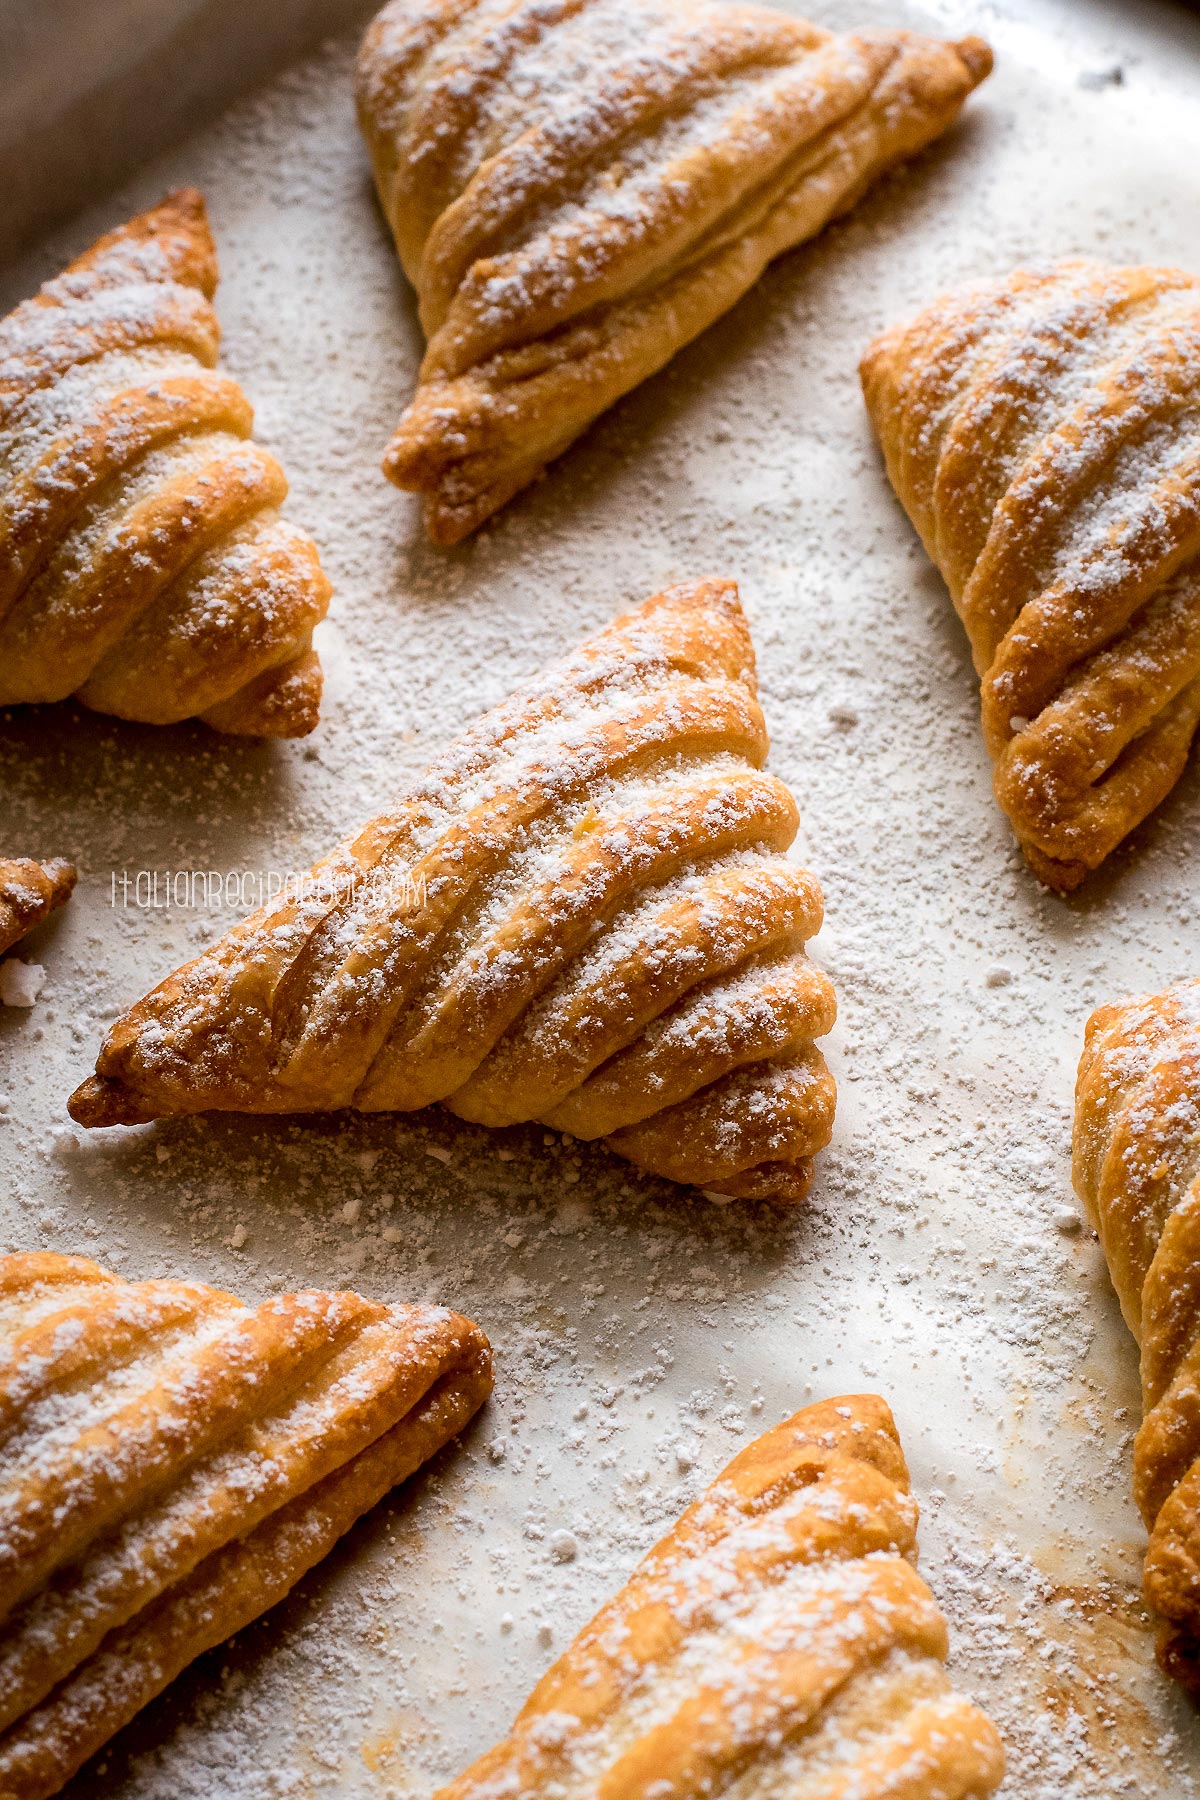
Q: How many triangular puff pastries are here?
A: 8